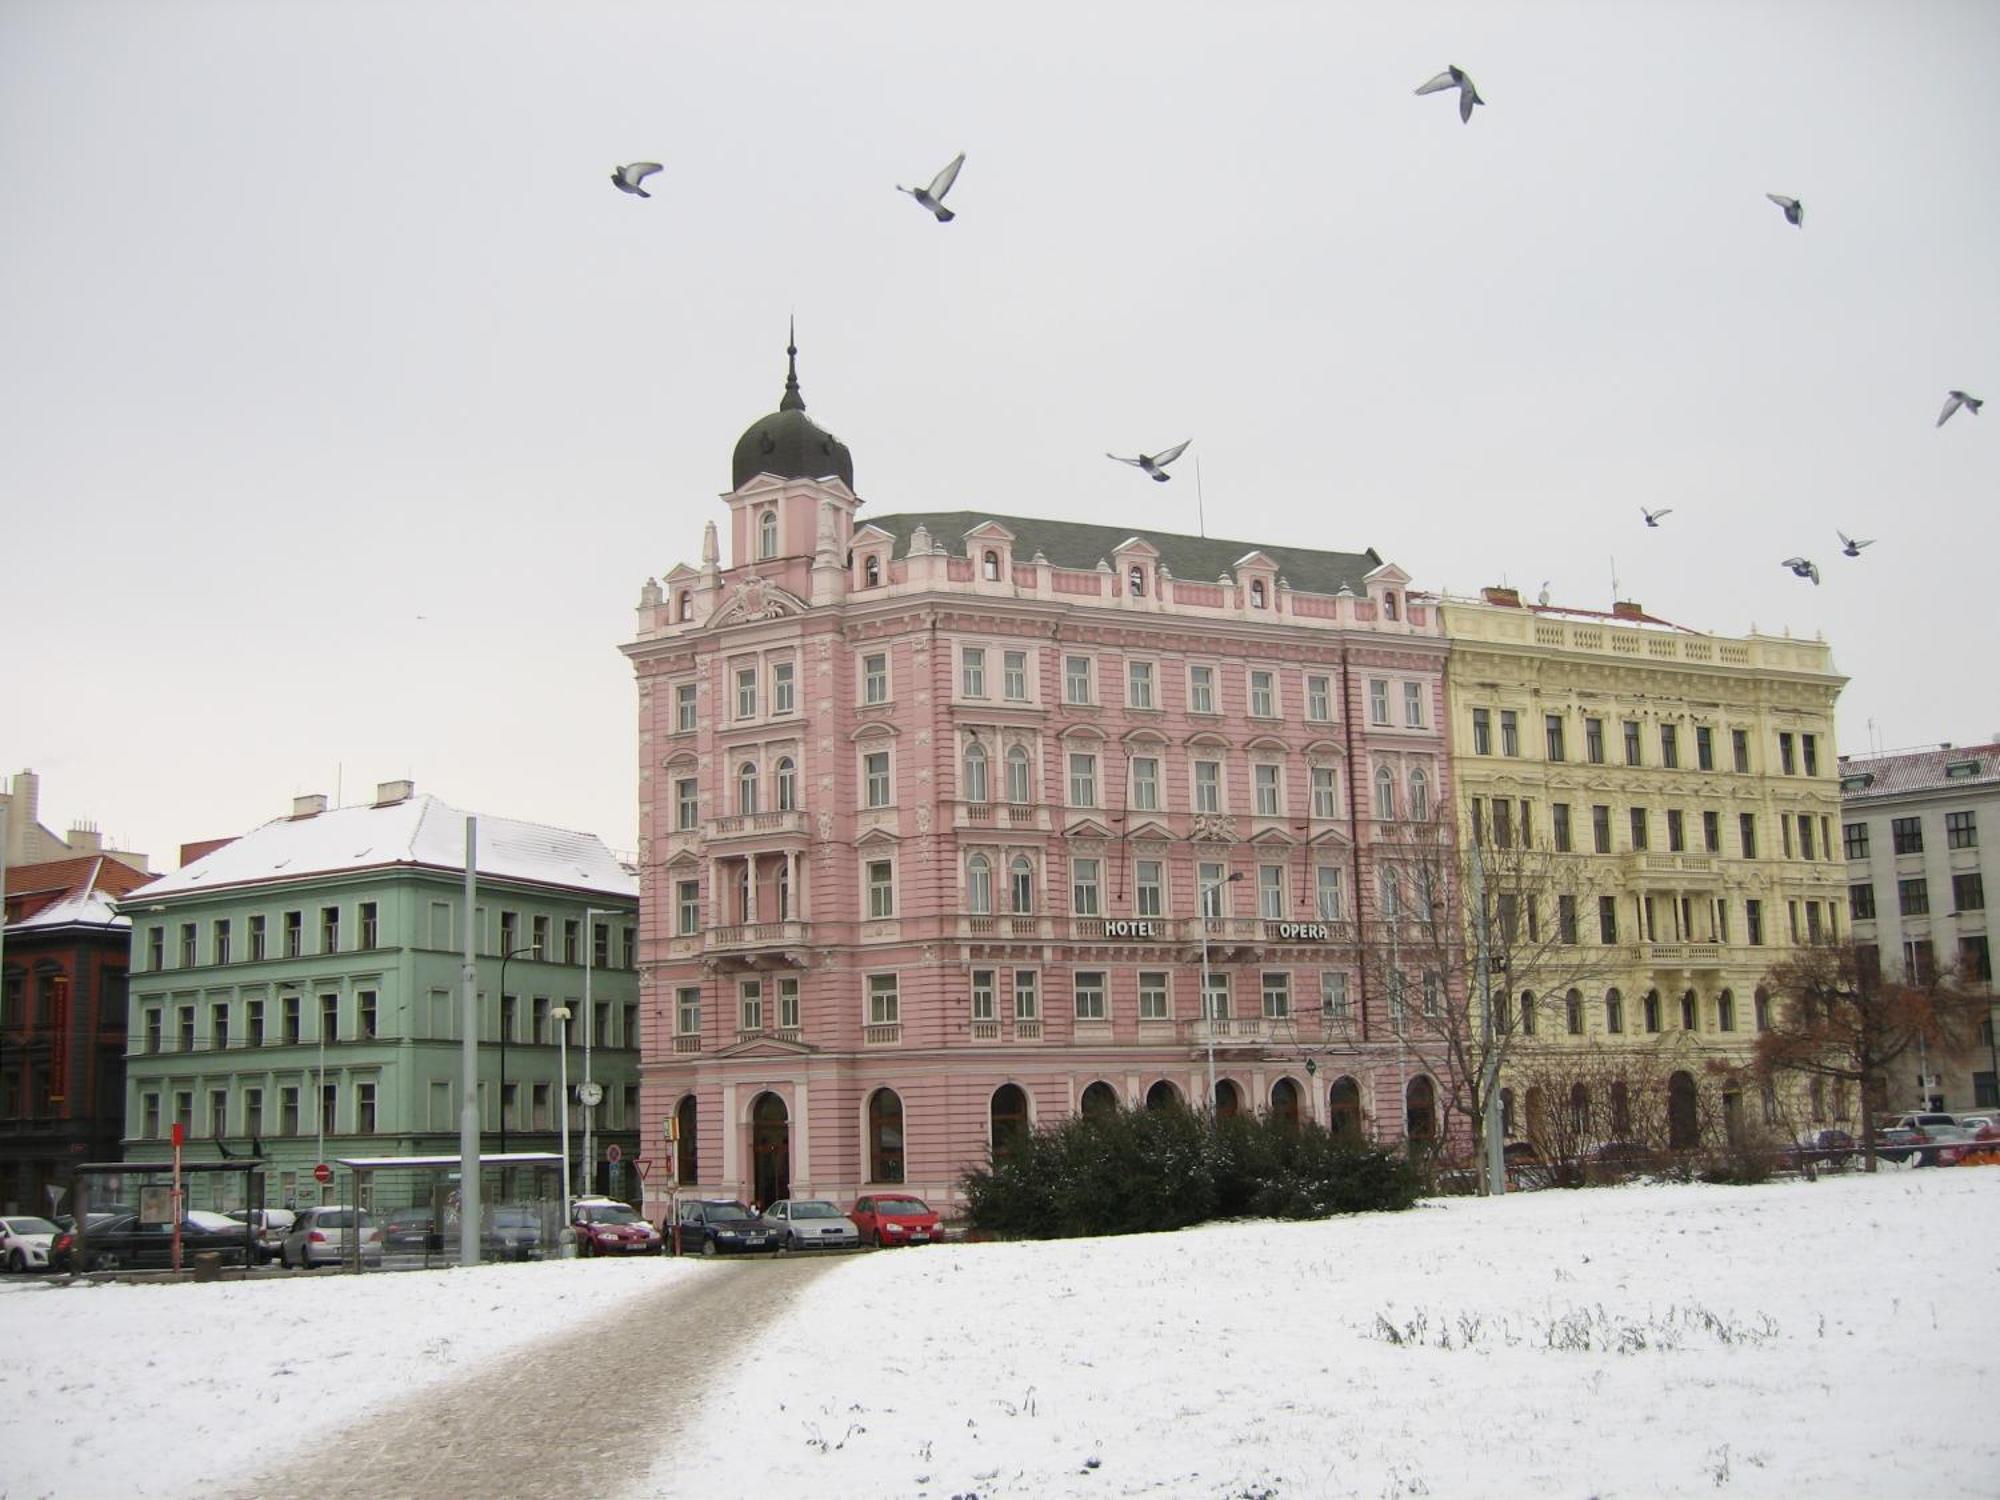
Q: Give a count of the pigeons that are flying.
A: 9